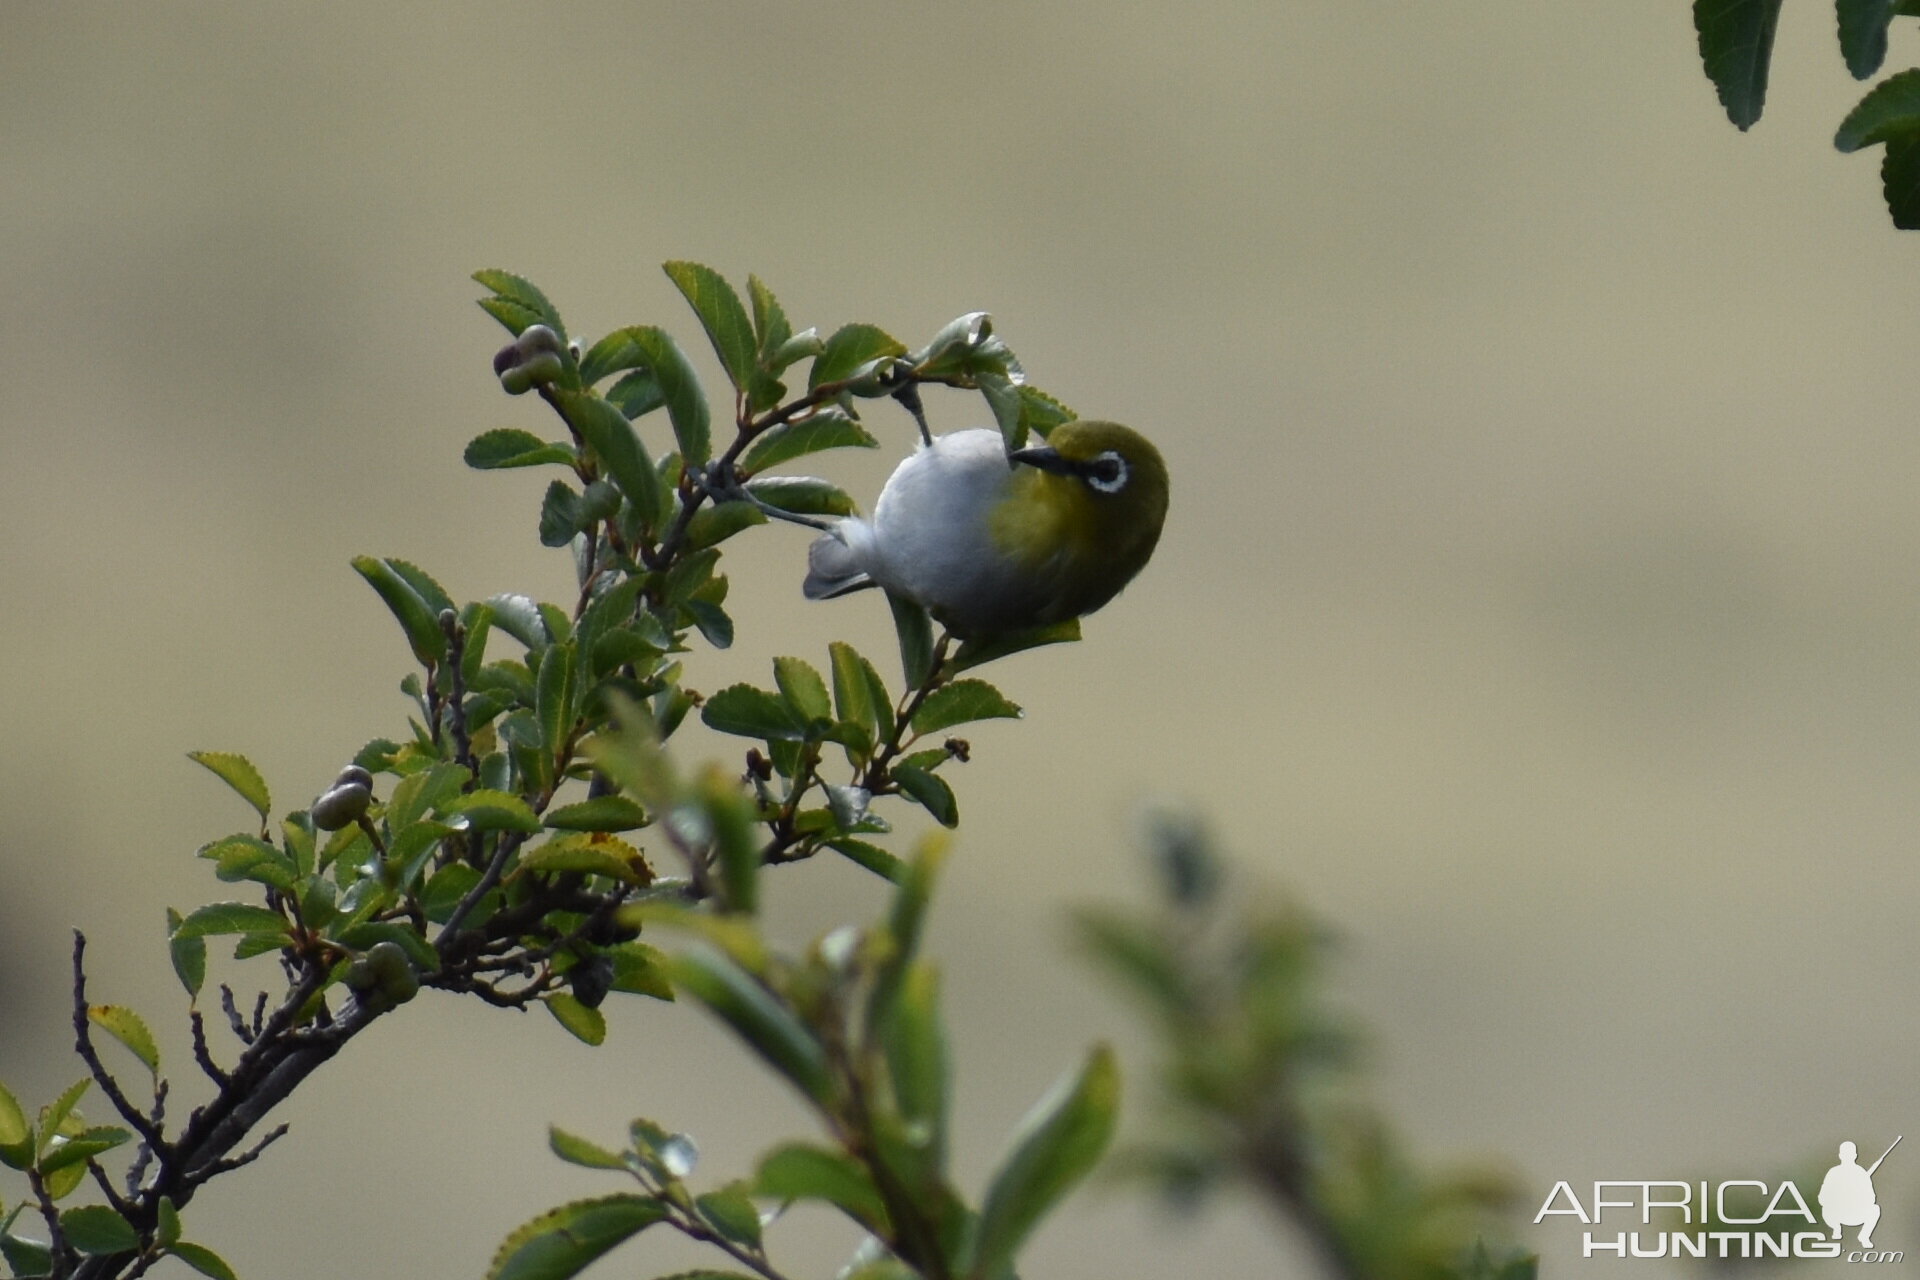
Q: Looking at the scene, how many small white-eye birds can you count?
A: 1